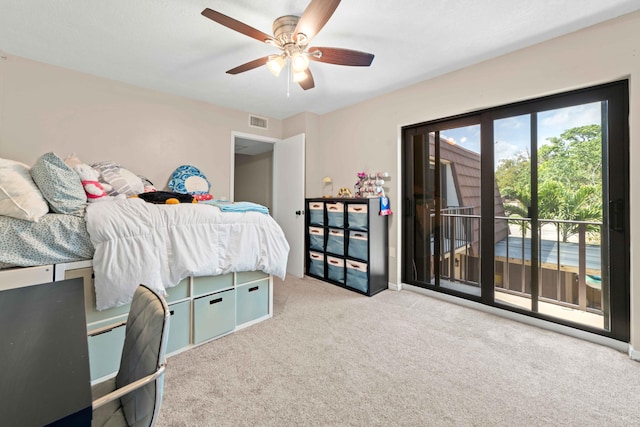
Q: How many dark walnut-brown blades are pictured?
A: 5